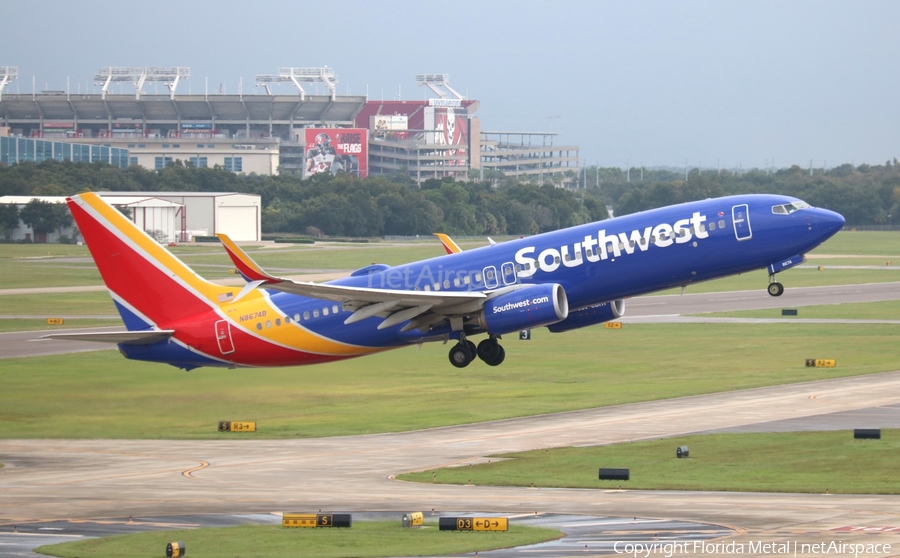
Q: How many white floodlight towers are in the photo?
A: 4